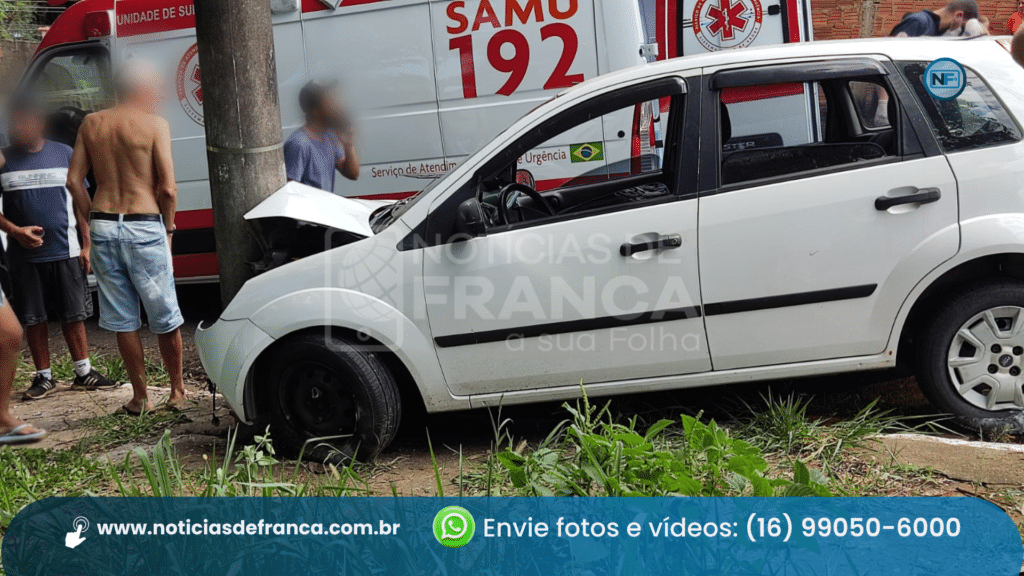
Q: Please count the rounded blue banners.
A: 1